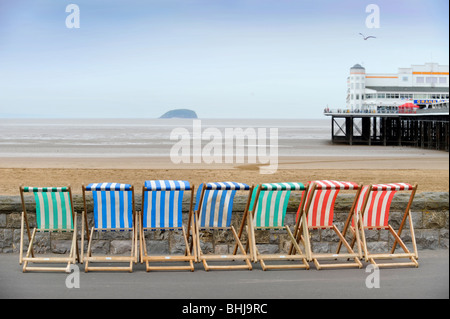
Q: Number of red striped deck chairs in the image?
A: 2